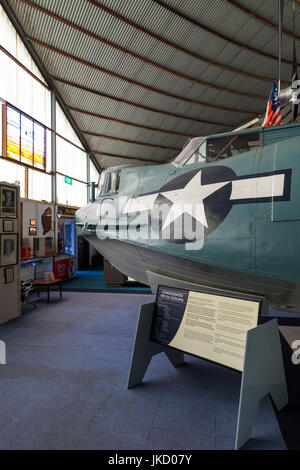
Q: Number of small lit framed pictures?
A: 2